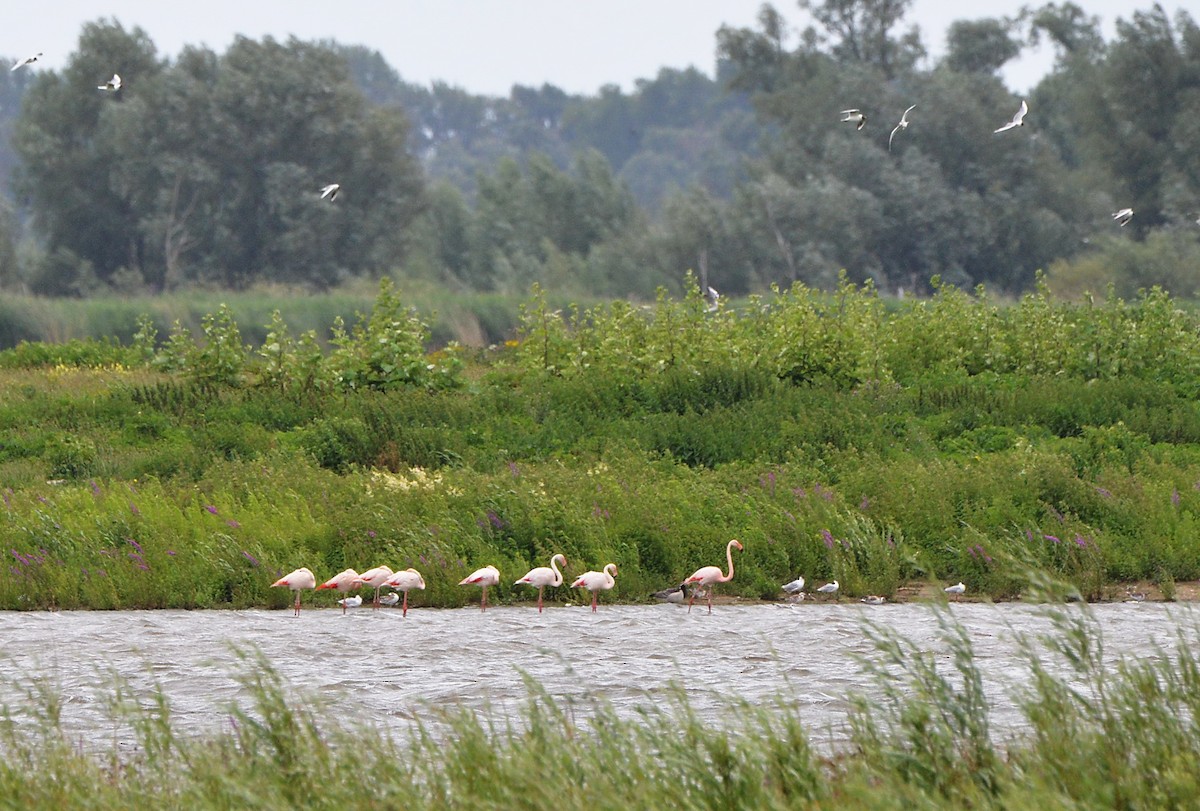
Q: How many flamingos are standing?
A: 8